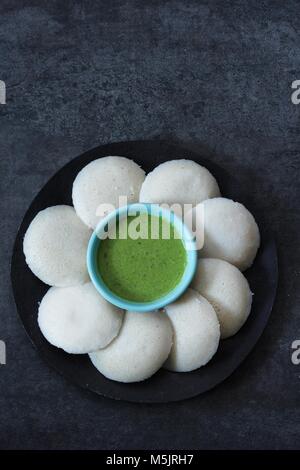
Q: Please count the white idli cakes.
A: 8